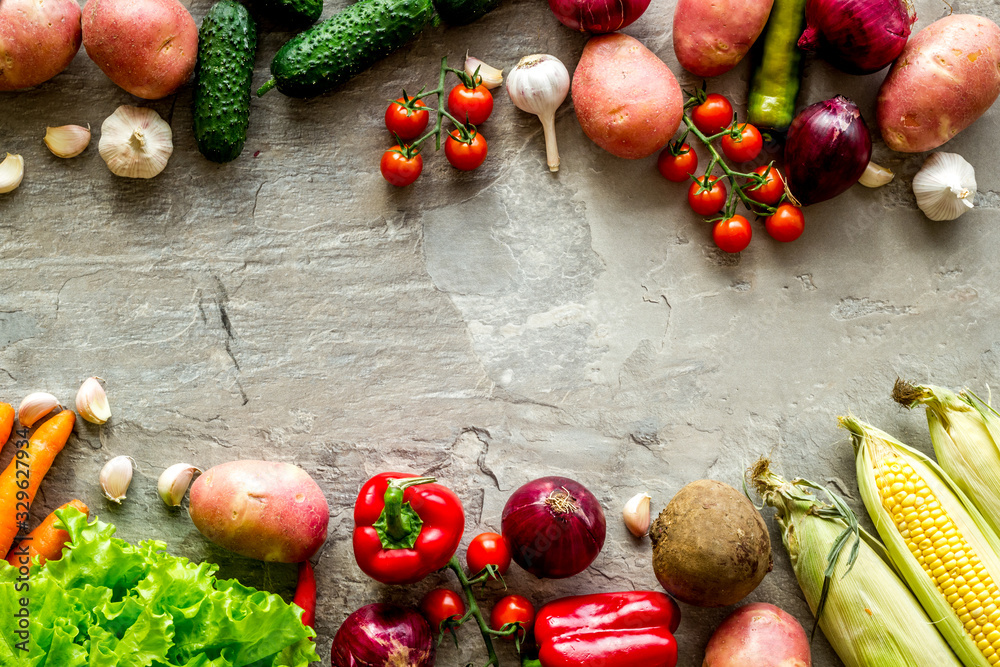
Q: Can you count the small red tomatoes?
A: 14